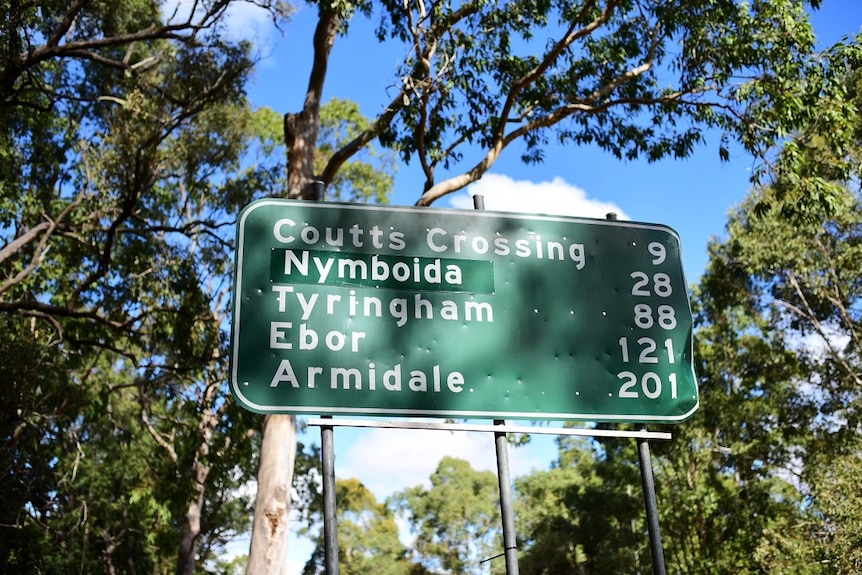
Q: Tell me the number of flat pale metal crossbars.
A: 1